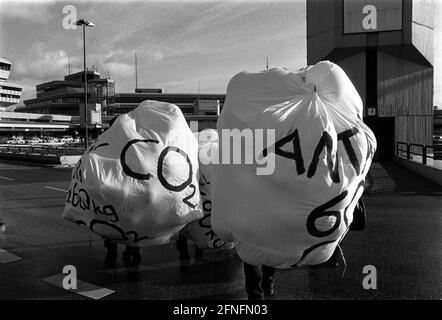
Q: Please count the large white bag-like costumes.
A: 3